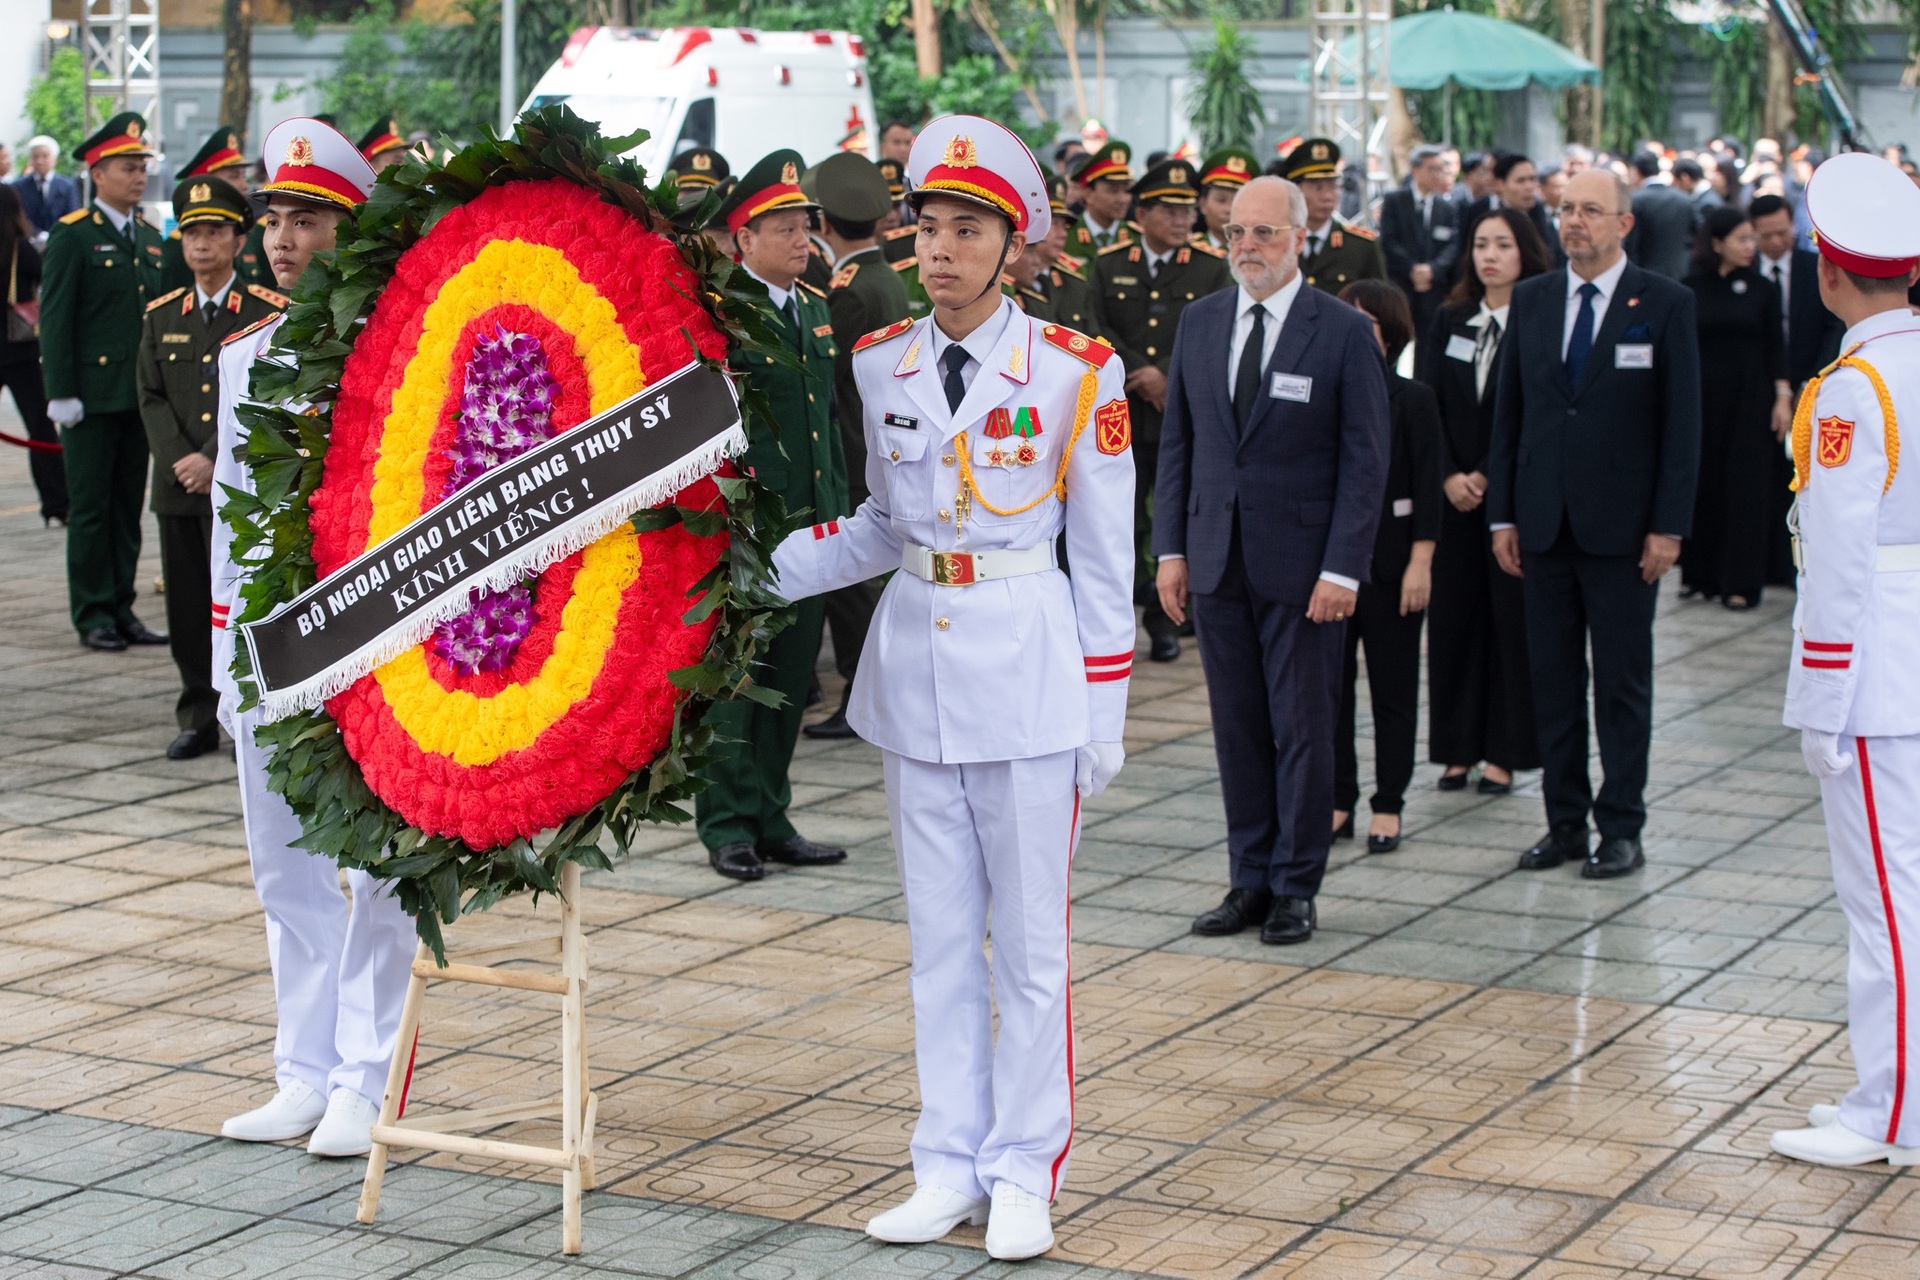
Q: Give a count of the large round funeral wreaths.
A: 1